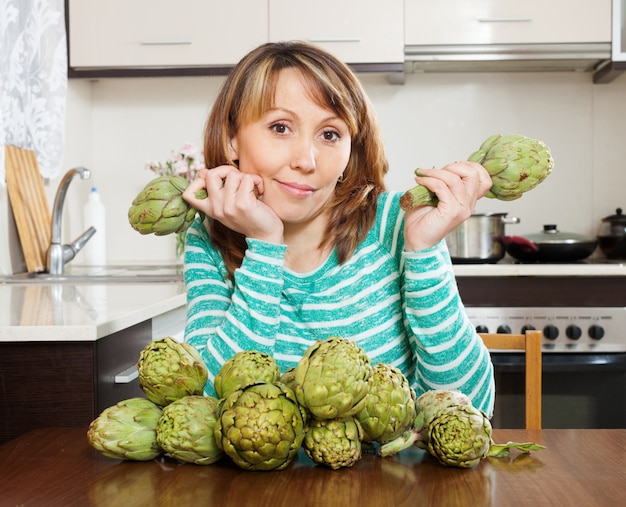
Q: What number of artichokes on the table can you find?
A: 11